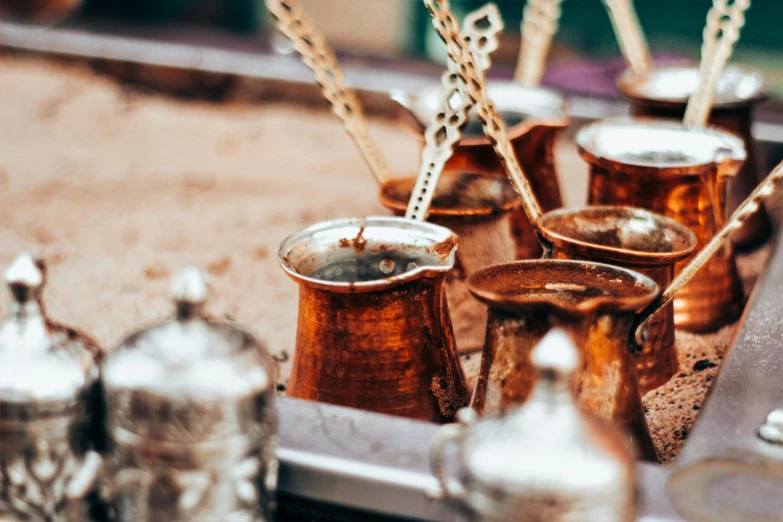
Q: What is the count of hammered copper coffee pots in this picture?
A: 7